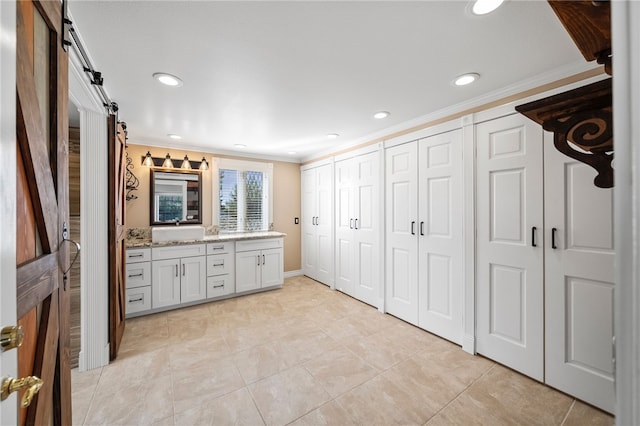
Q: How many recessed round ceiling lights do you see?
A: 8